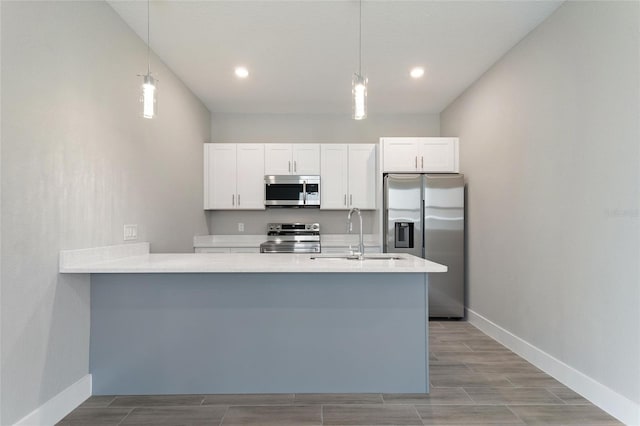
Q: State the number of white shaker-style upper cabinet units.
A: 4